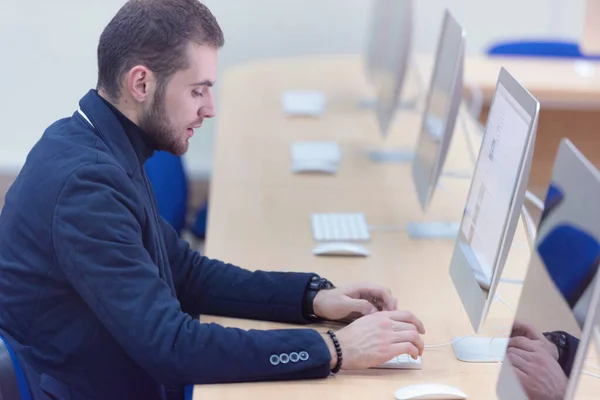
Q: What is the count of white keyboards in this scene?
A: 4